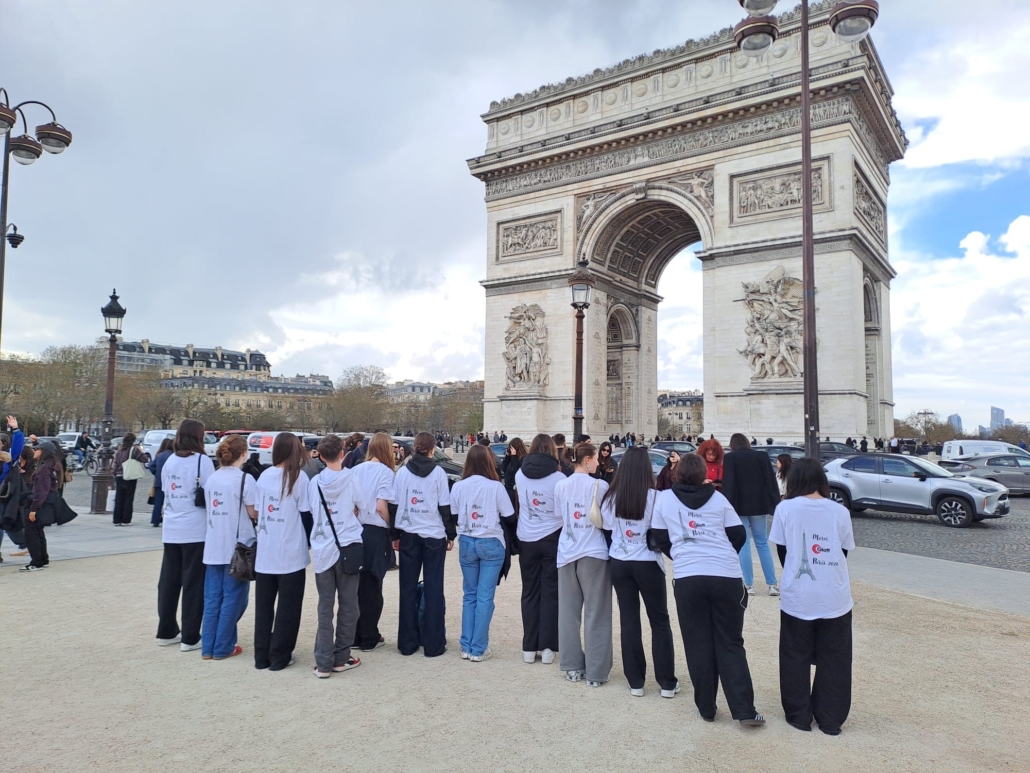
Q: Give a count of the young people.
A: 12